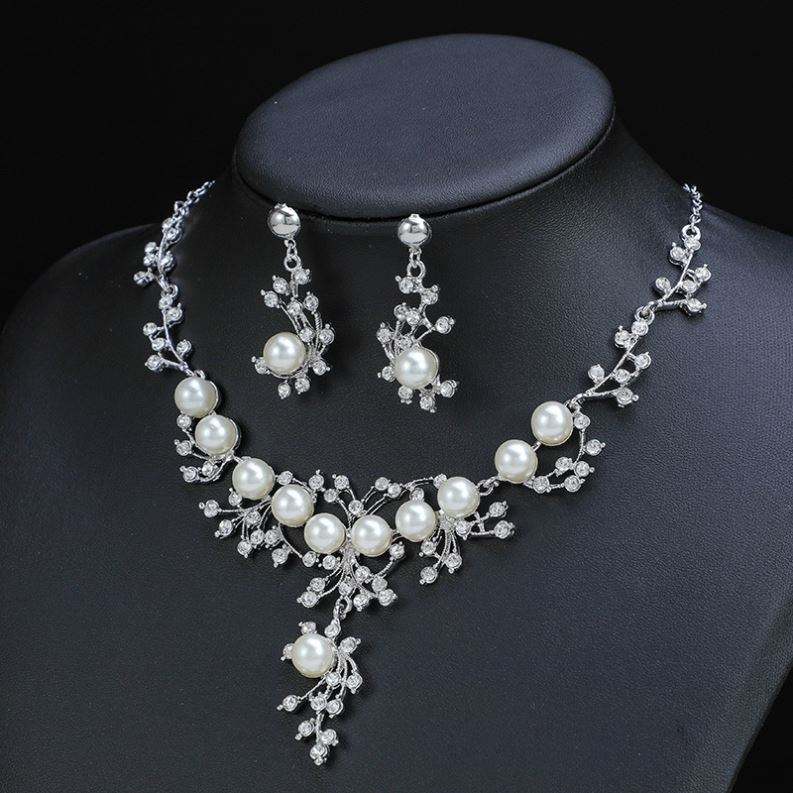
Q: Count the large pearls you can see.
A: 13